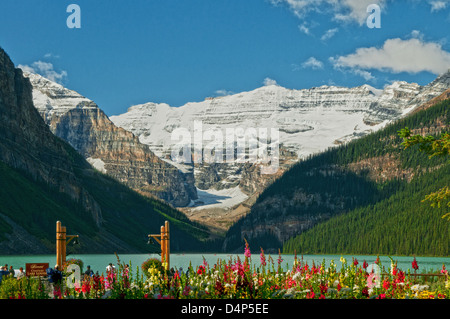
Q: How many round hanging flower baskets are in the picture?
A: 2